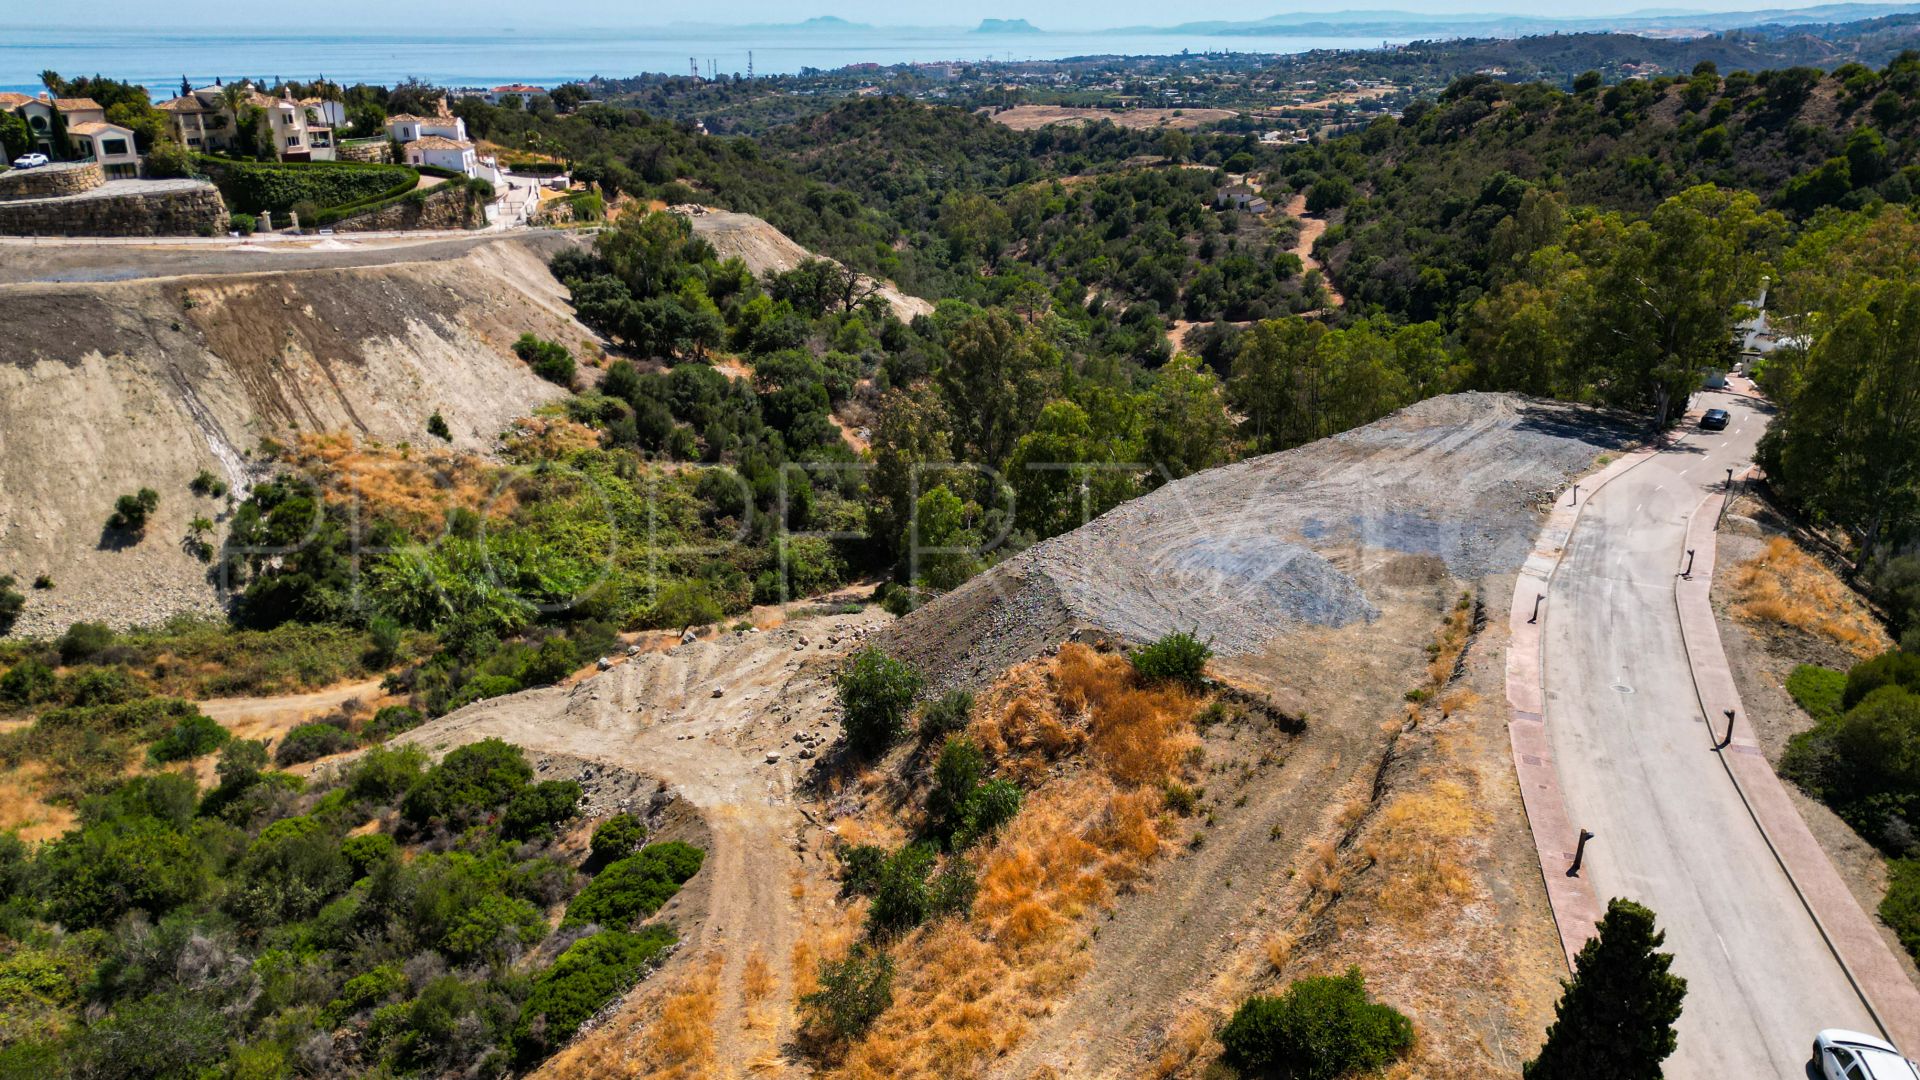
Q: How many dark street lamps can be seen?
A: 6